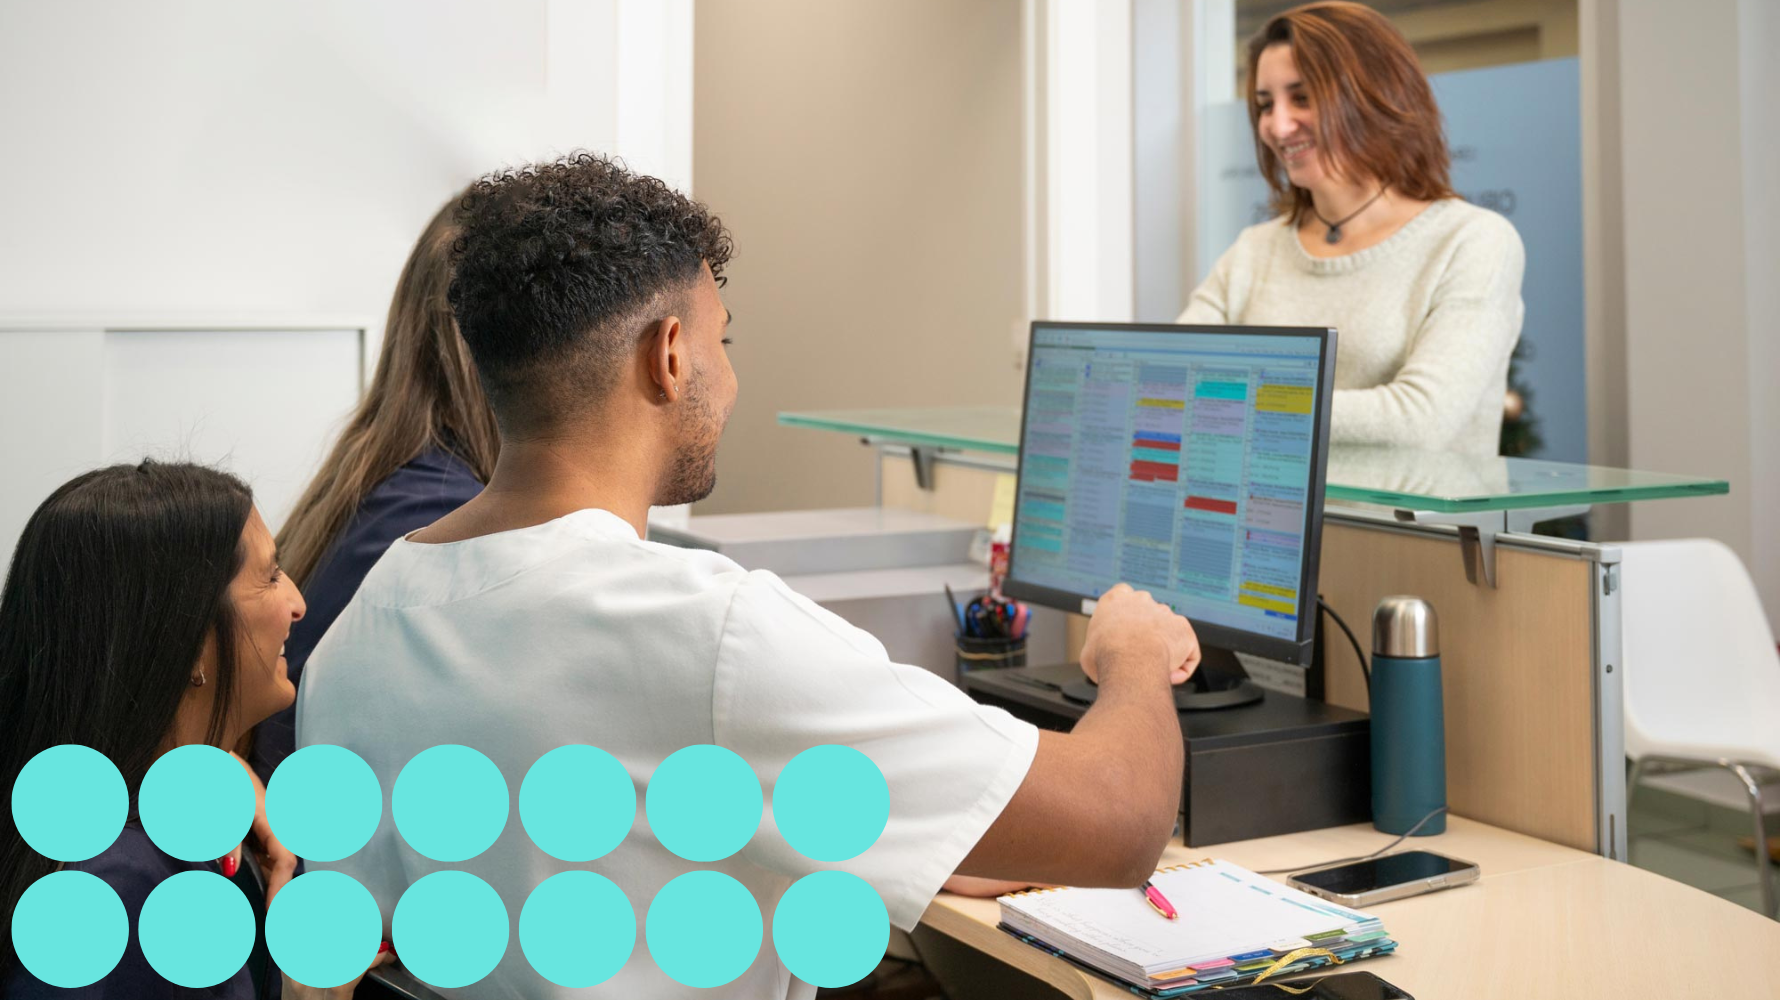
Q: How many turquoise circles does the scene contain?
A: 14